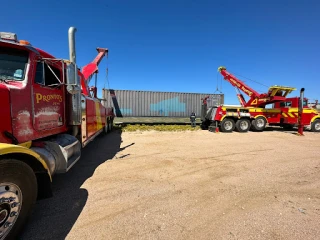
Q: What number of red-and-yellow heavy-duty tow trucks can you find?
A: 2